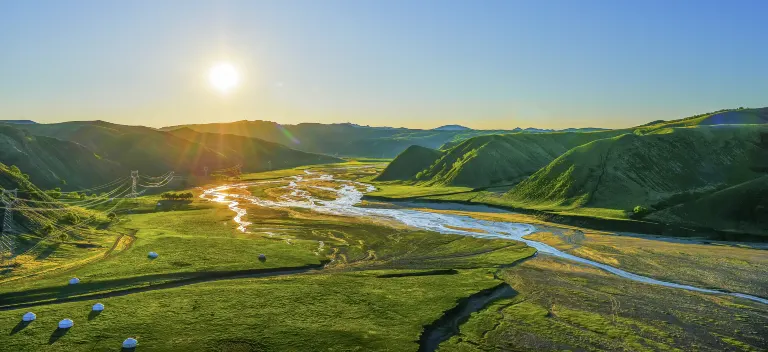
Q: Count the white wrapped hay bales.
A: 7